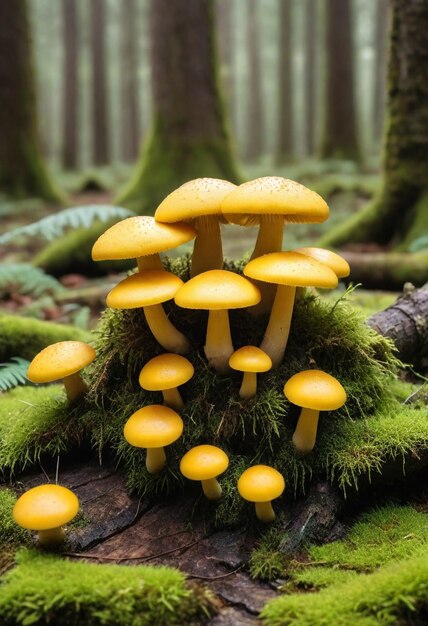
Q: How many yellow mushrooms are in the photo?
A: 15